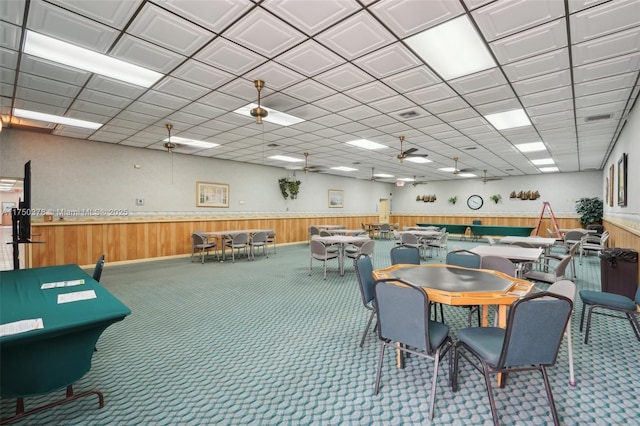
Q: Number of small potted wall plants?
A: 2